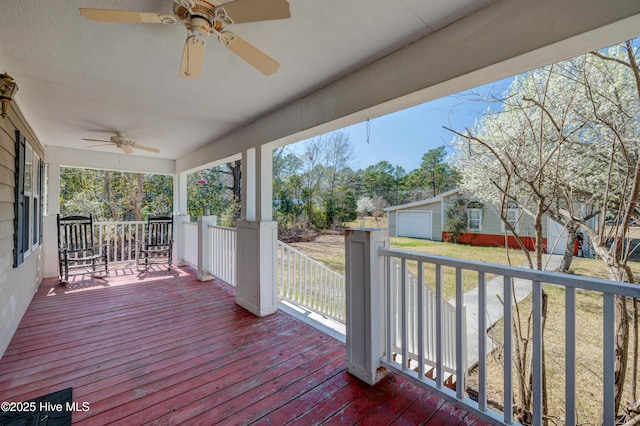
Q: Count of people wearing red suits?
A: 0